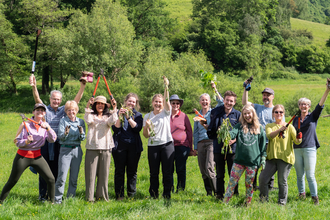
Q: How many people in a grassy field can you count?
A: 13